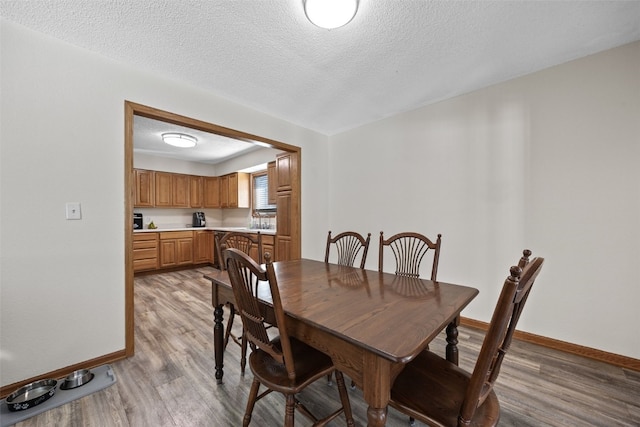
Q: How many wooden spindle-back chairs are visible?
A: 5